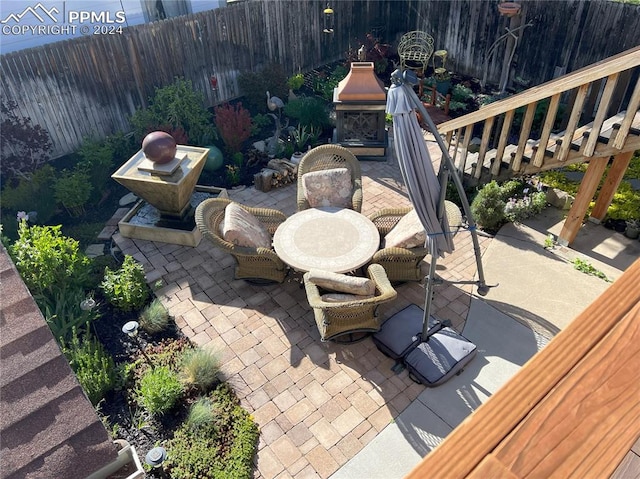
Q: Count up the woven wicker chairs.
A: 4